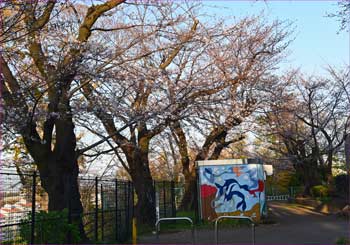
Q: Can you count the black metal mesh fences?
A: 1